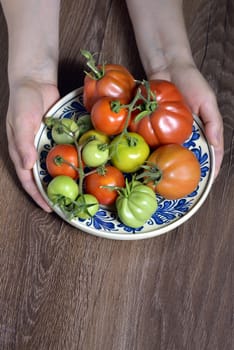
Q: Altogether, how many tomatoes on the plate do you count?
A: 14